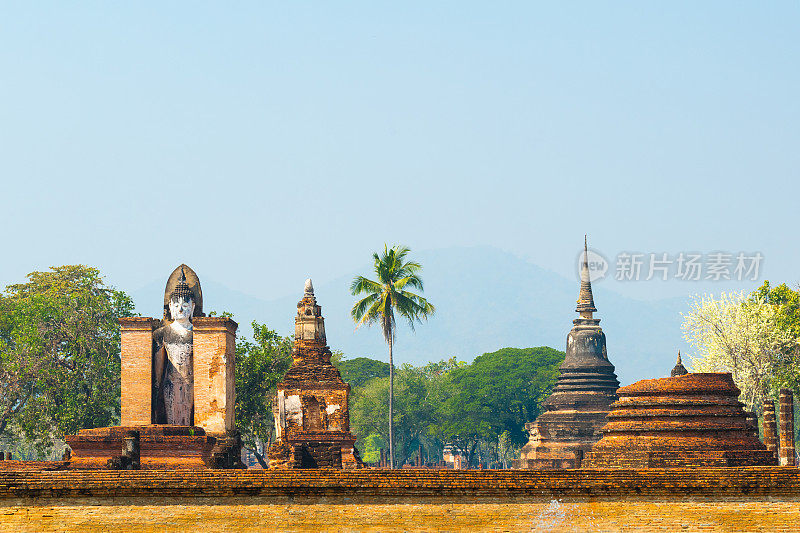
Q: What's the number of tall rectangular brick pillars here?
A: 2